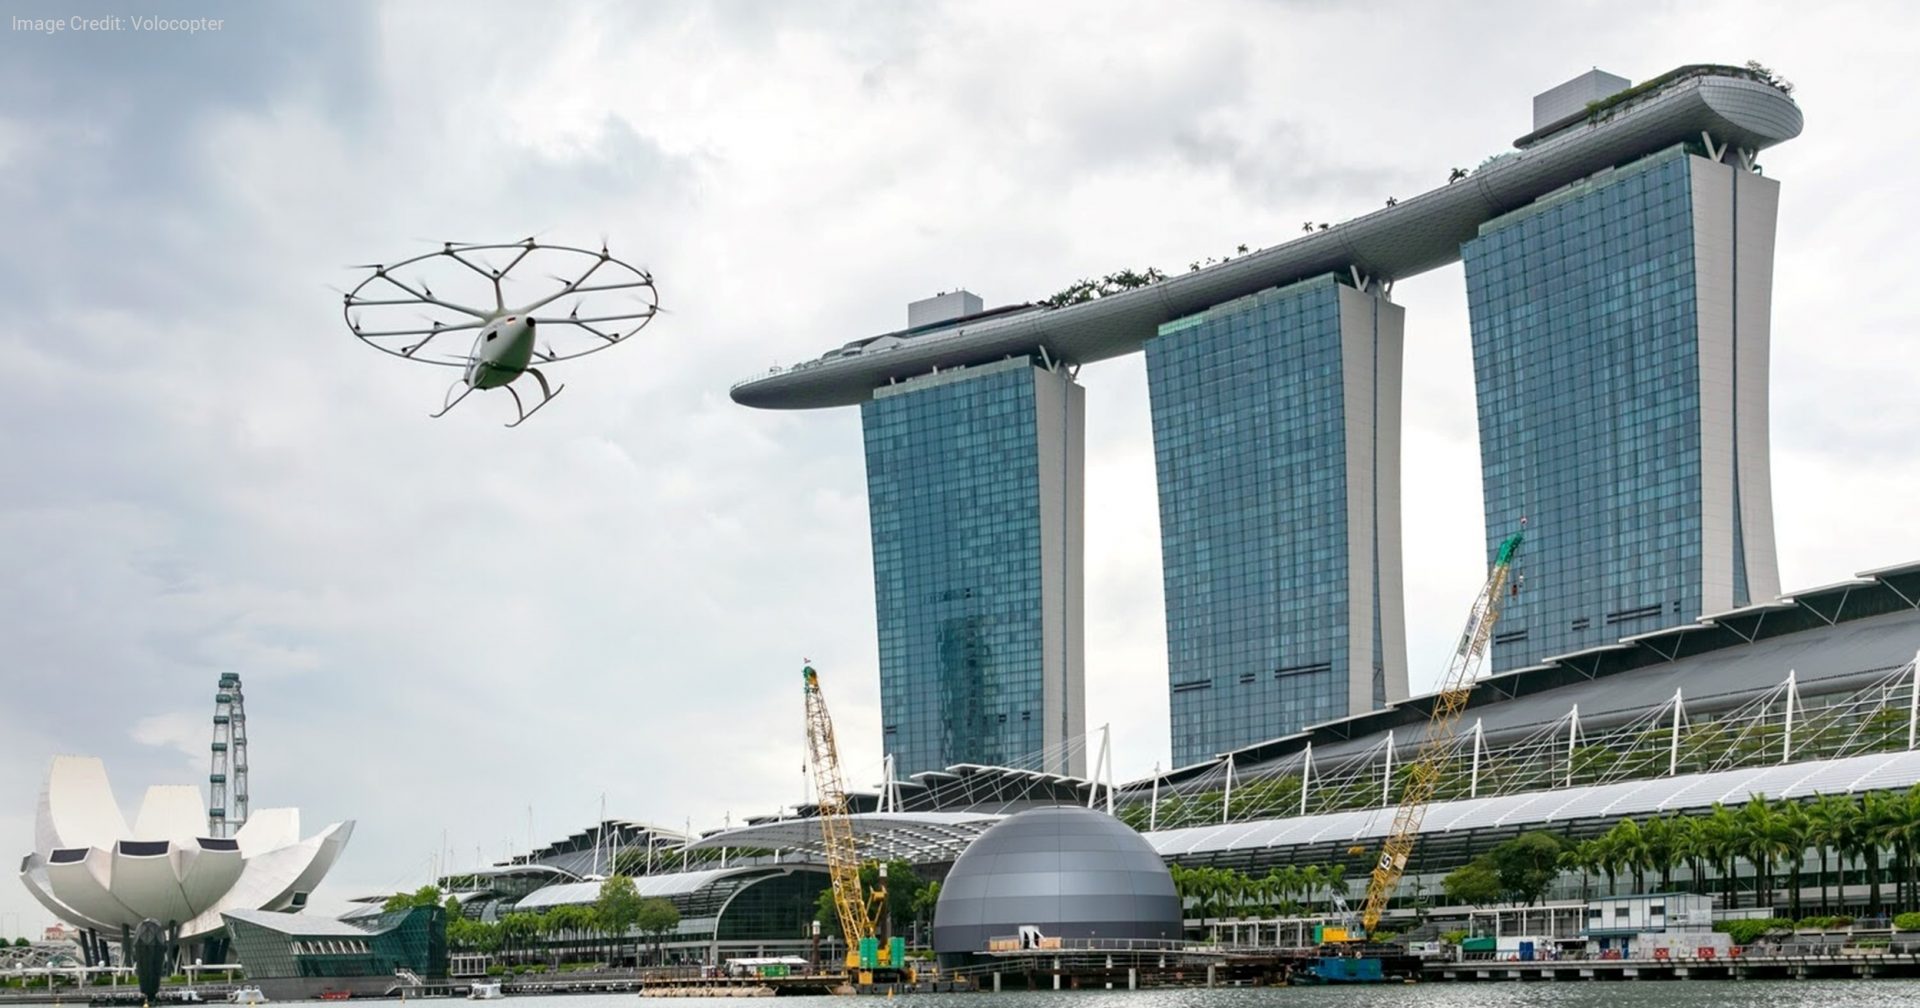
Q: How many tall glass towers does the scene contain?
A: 3